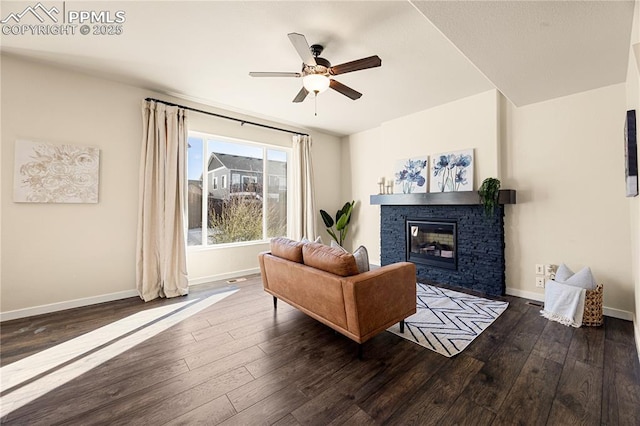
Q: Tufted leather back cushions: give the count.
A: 2